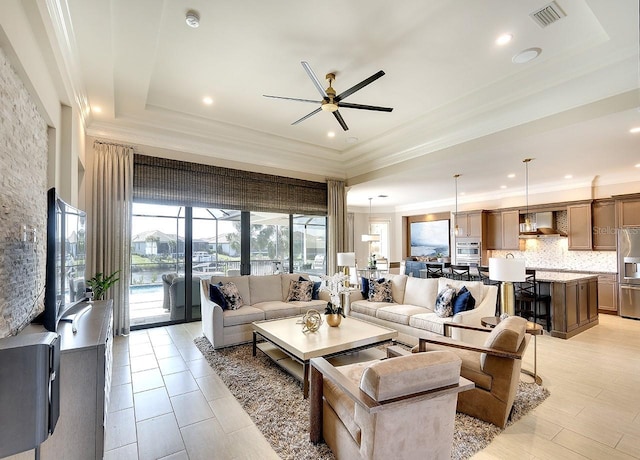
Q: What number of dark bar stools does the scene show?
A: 4